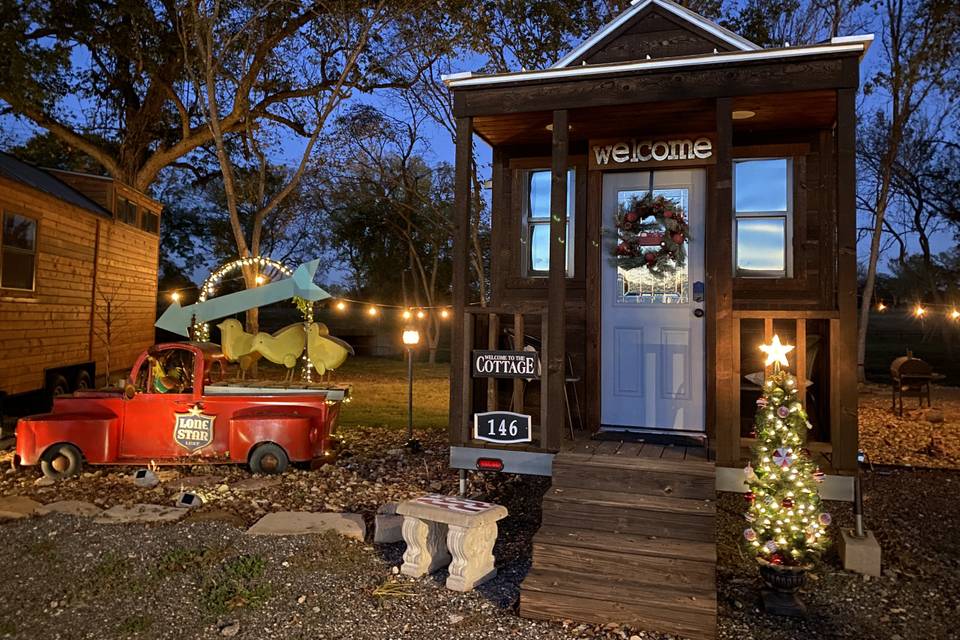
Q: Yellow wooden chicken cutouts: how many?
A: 3